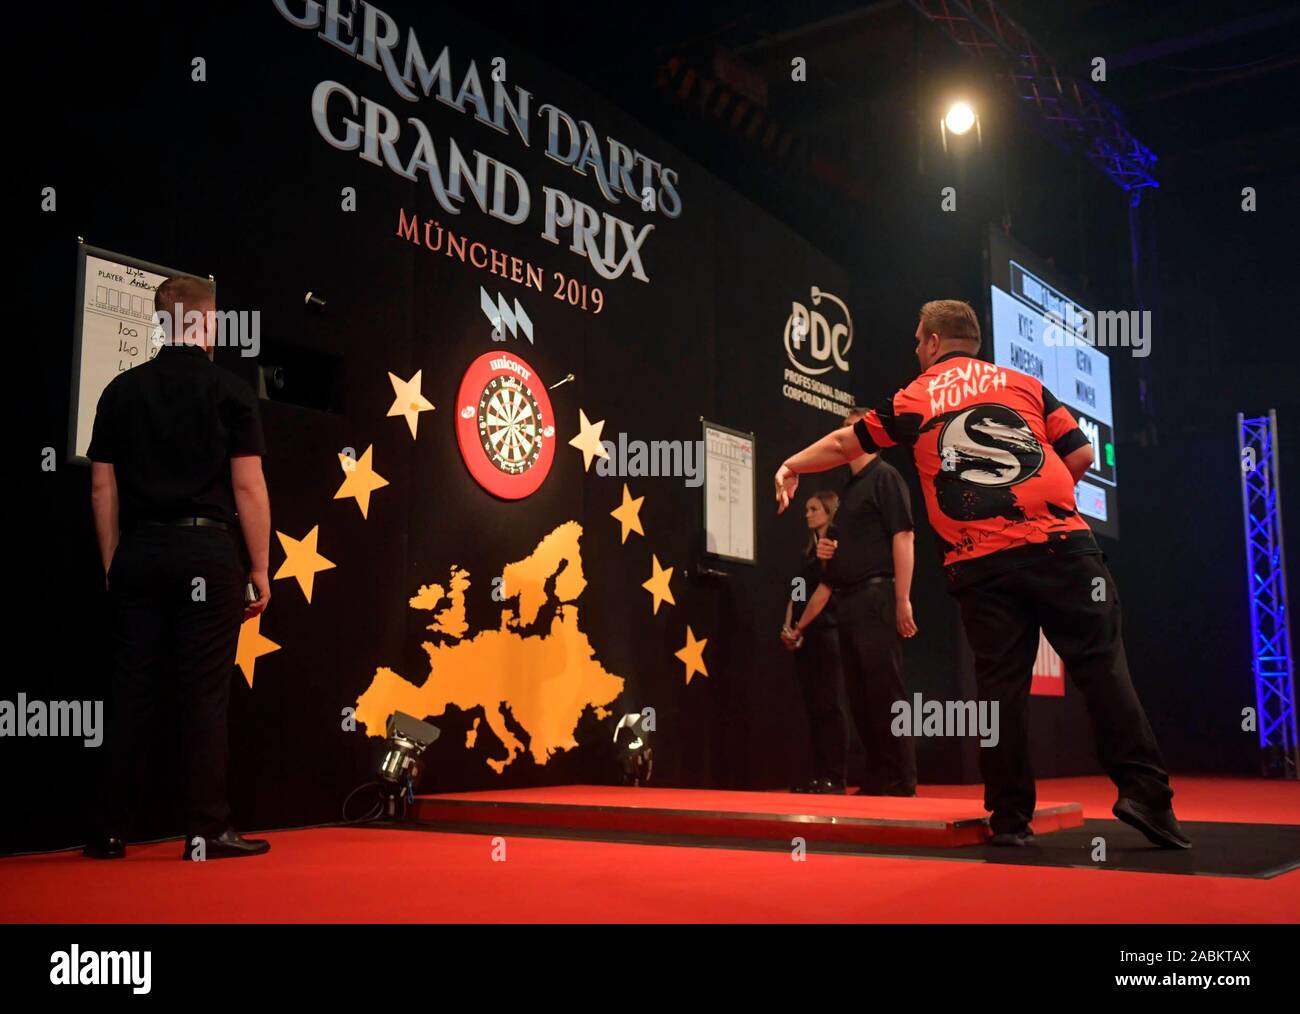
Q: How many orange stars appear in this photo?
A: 8